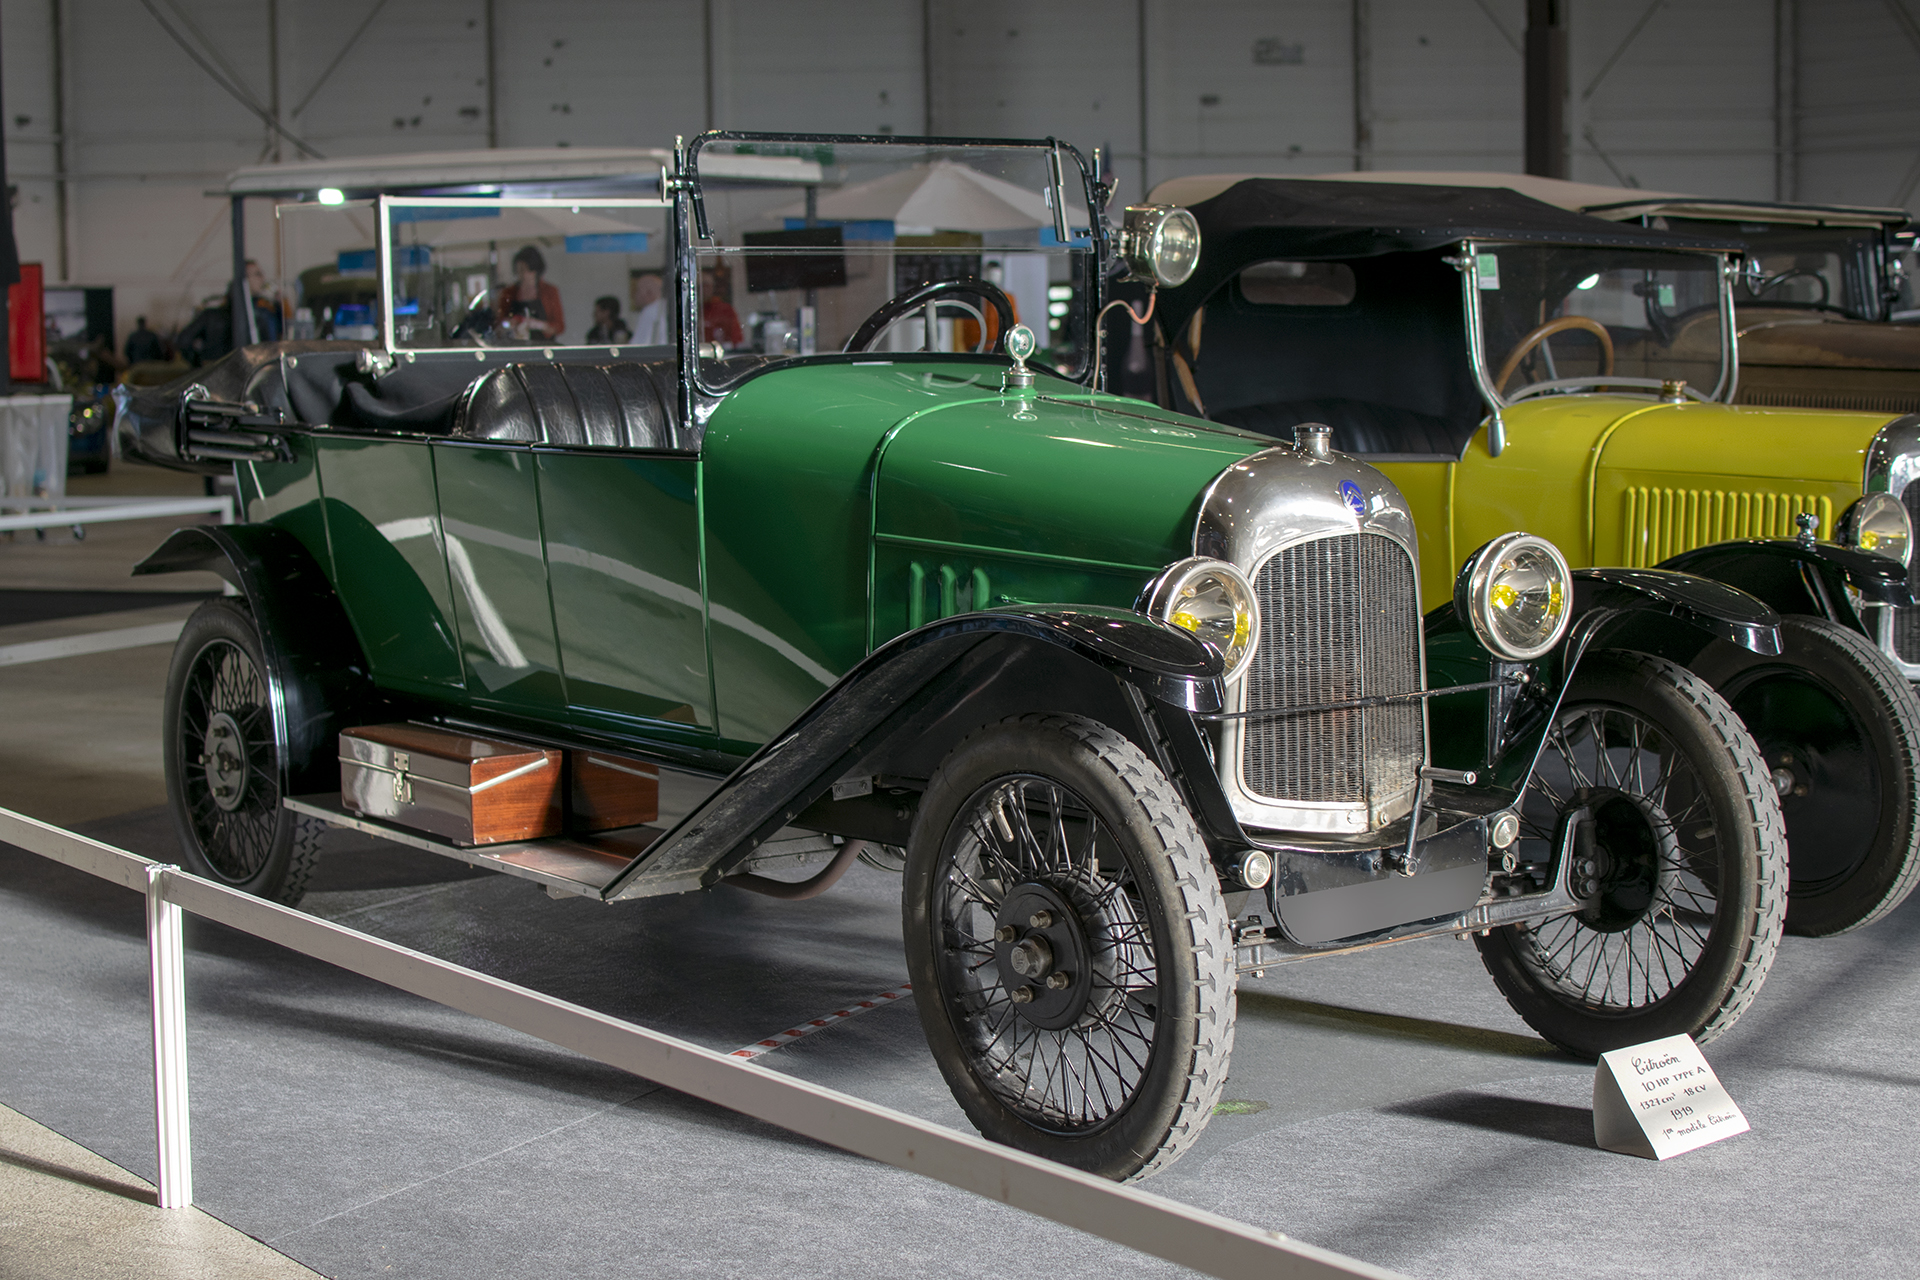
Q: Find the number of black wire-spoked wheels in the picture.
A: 3